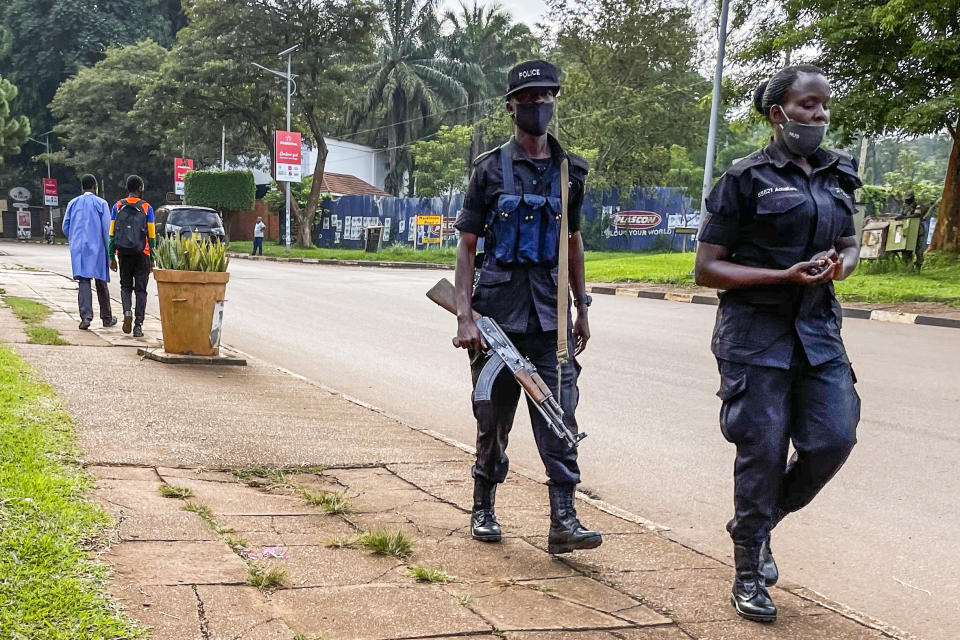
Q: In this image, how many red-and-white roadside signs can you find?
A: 3